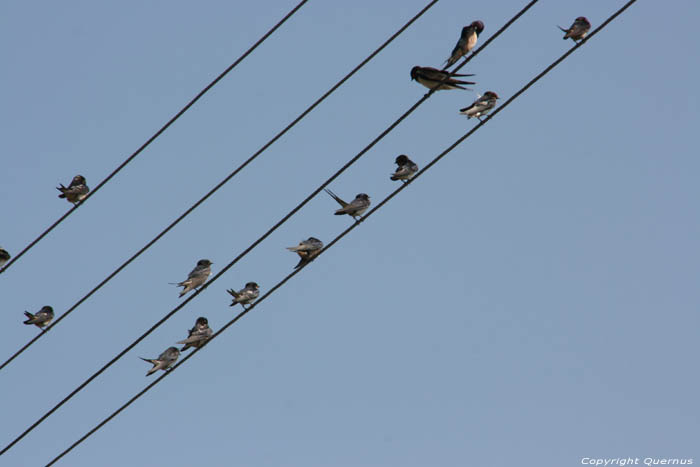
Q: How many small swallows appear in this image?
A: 14